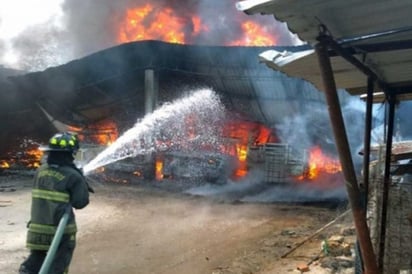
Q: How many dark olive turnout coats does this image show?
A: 1